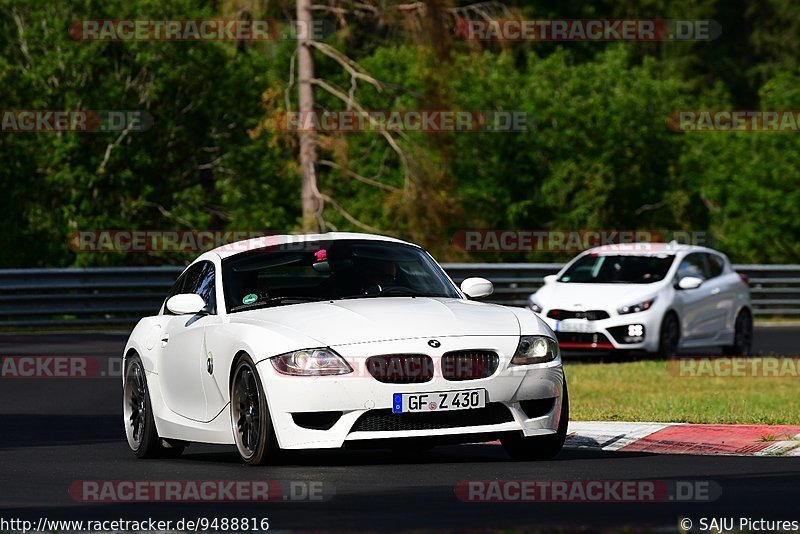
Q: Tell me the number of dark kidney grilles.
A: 2